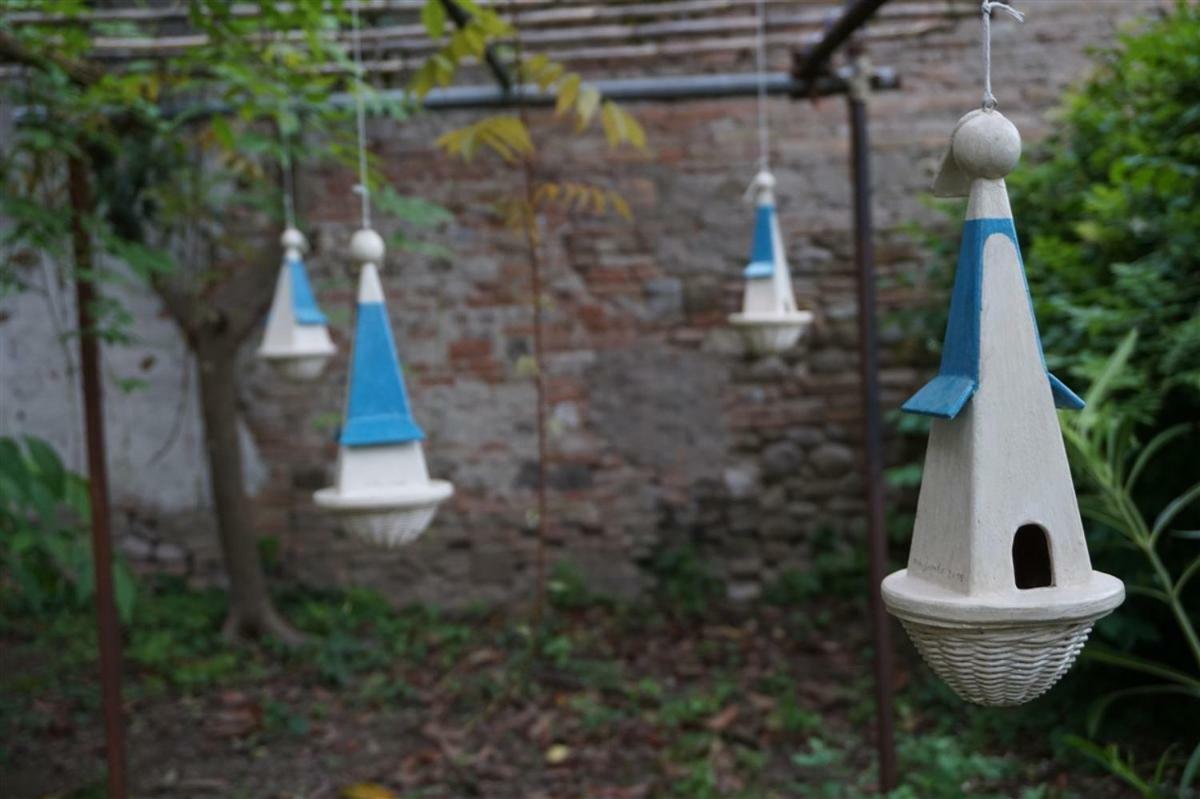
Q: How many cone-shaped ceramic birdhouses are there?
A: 4